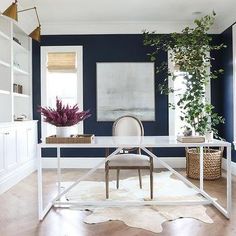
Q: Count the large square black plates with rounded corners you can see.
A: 0